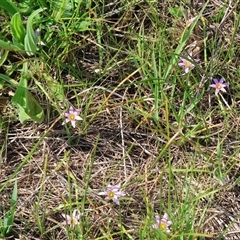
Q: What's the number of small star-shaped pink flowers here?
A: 6